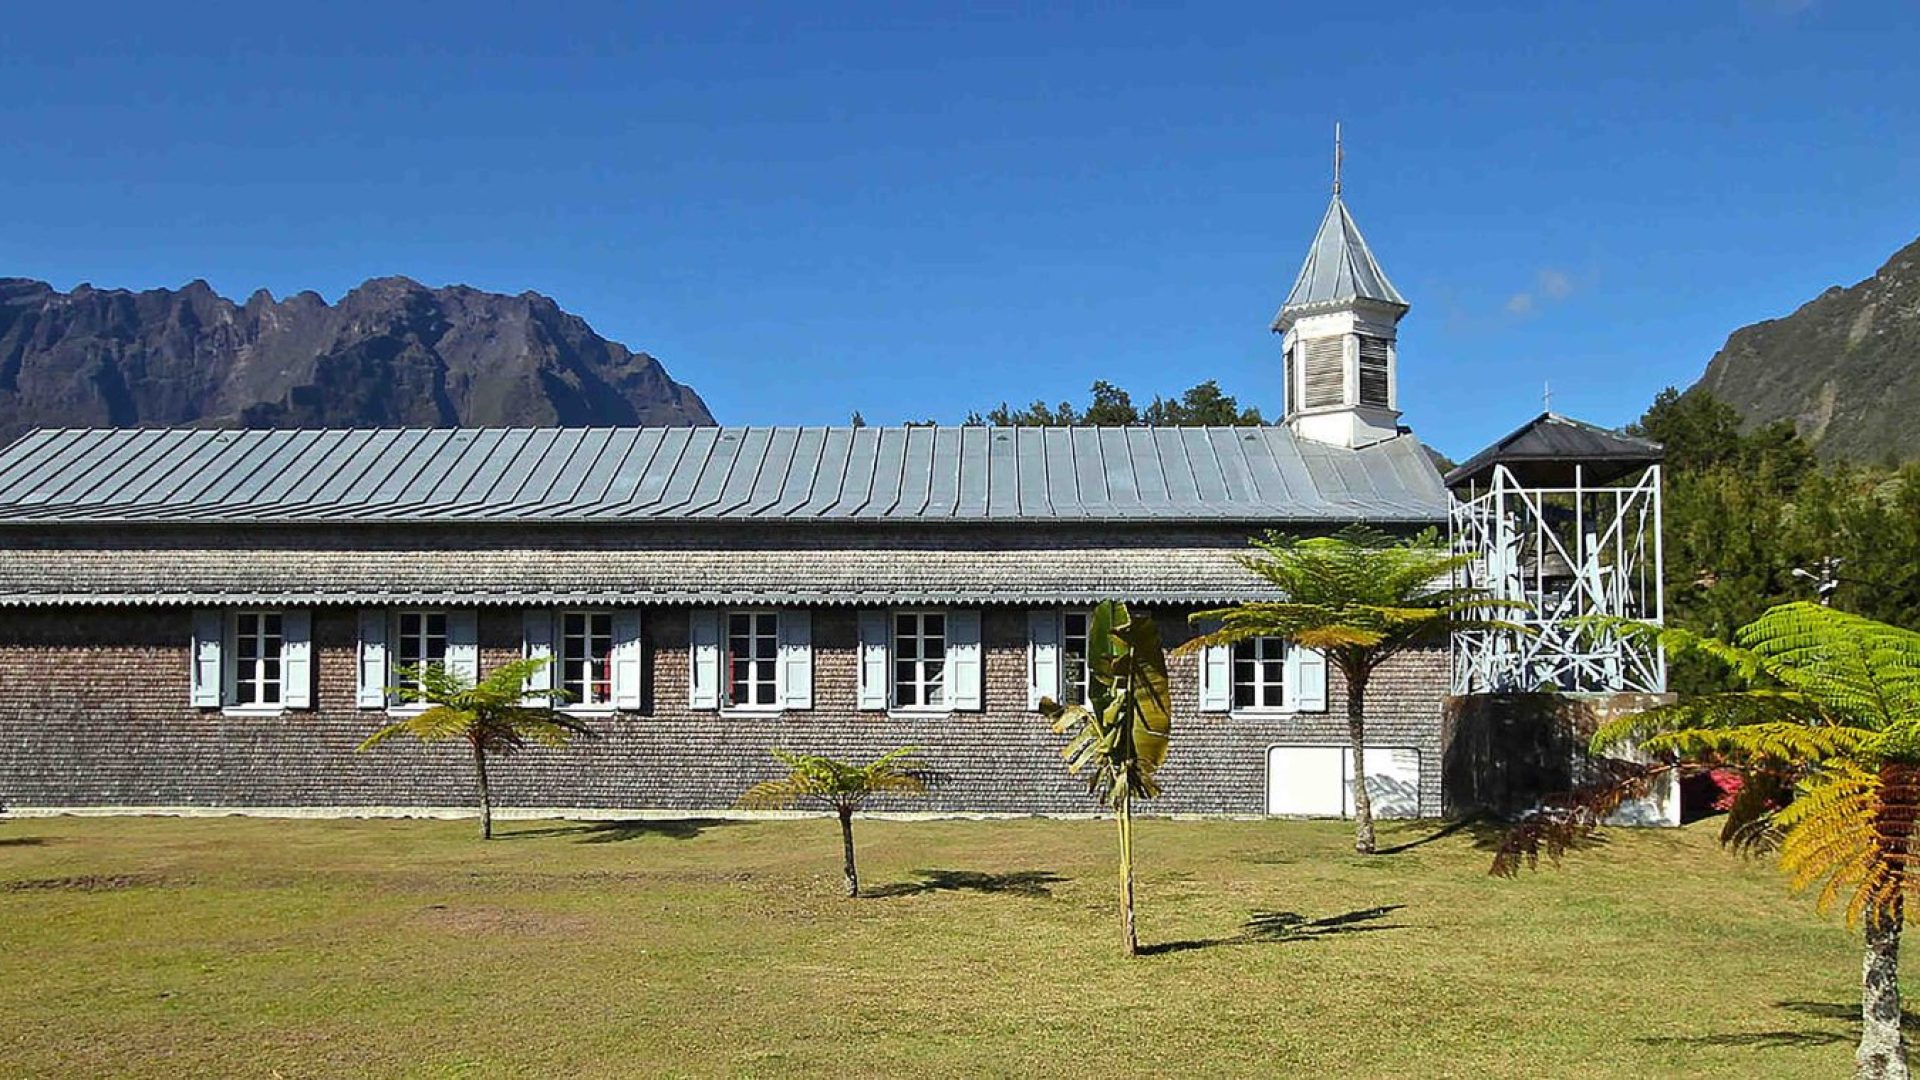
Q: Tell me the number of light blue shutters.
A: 13